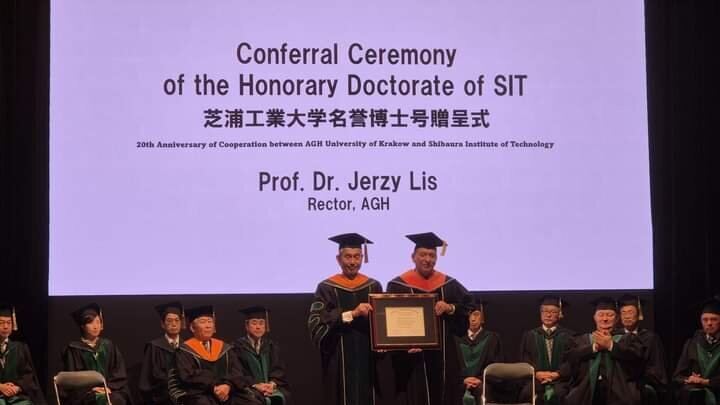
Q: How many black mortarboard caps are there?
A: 12